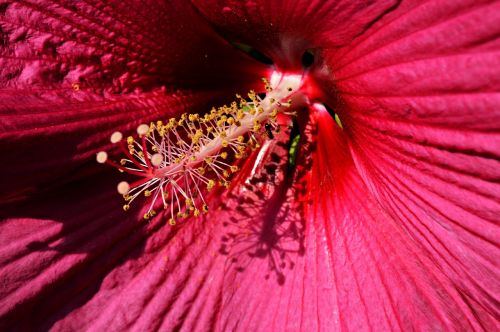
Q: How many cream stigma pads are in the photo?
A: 5